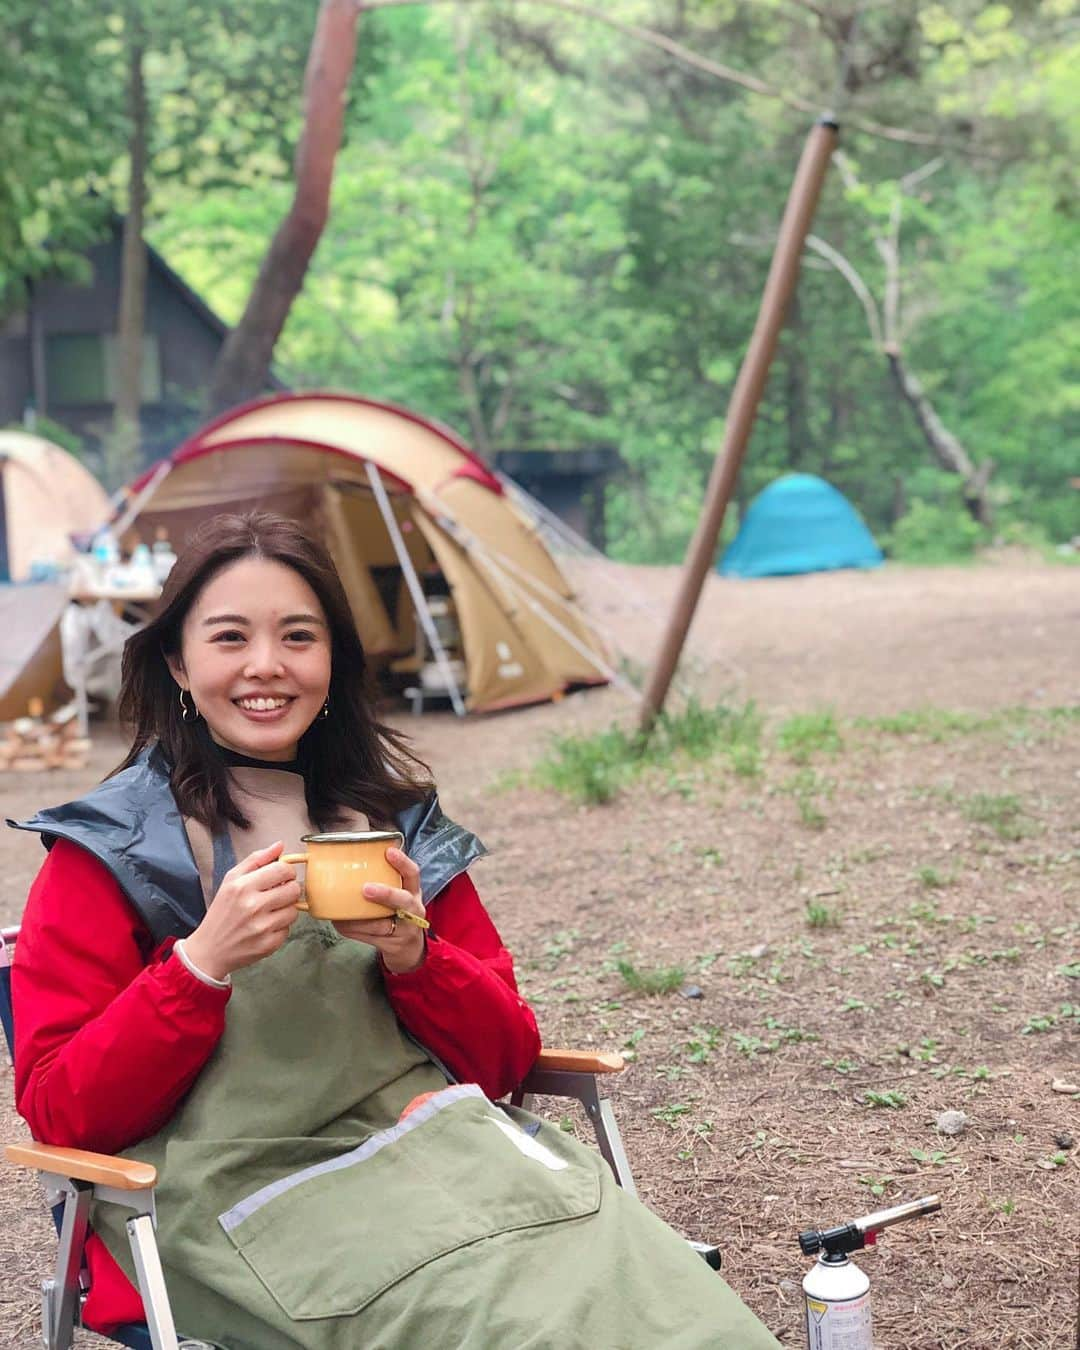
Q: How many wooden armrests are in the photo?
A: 2